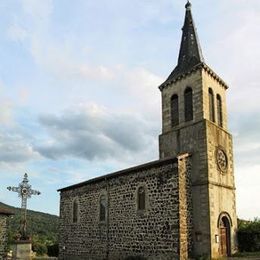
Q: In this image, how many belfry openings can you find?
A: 4